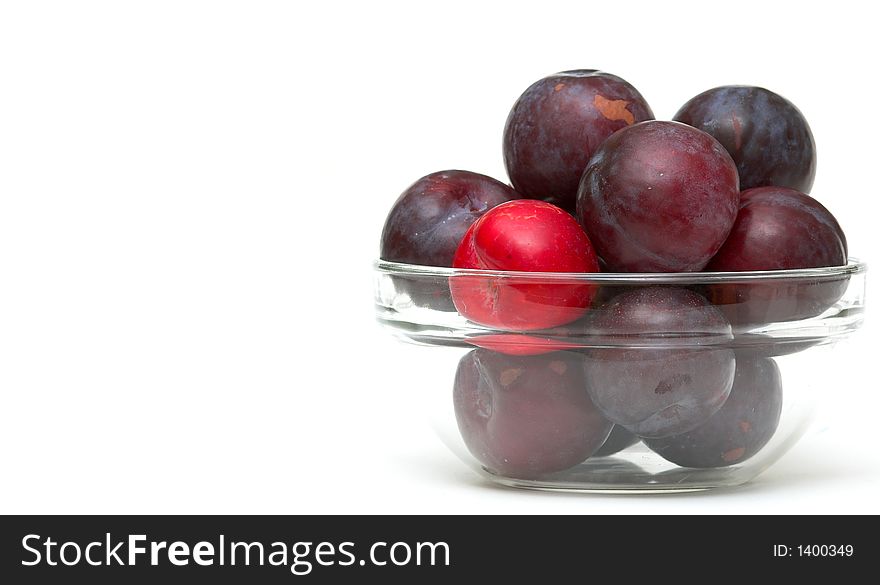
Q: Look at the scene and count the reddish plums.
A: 1